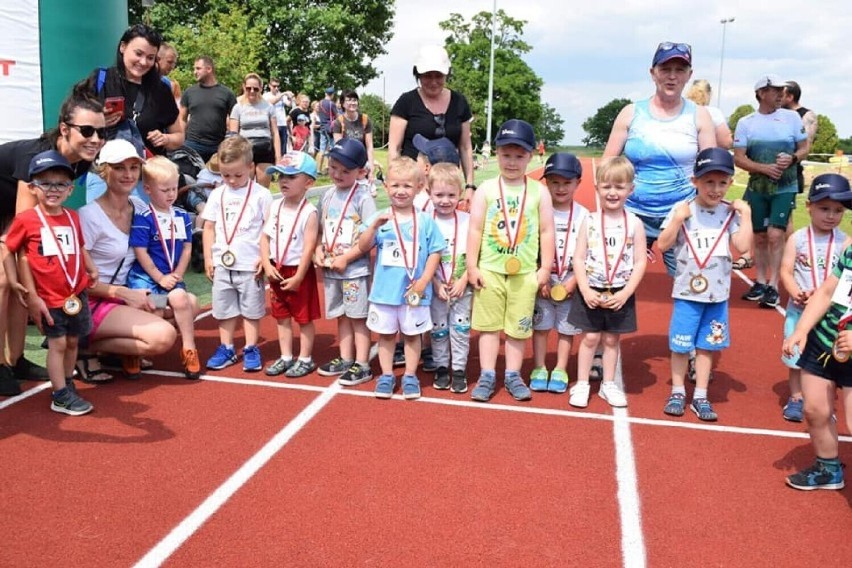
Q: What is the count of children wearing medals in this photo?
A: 14